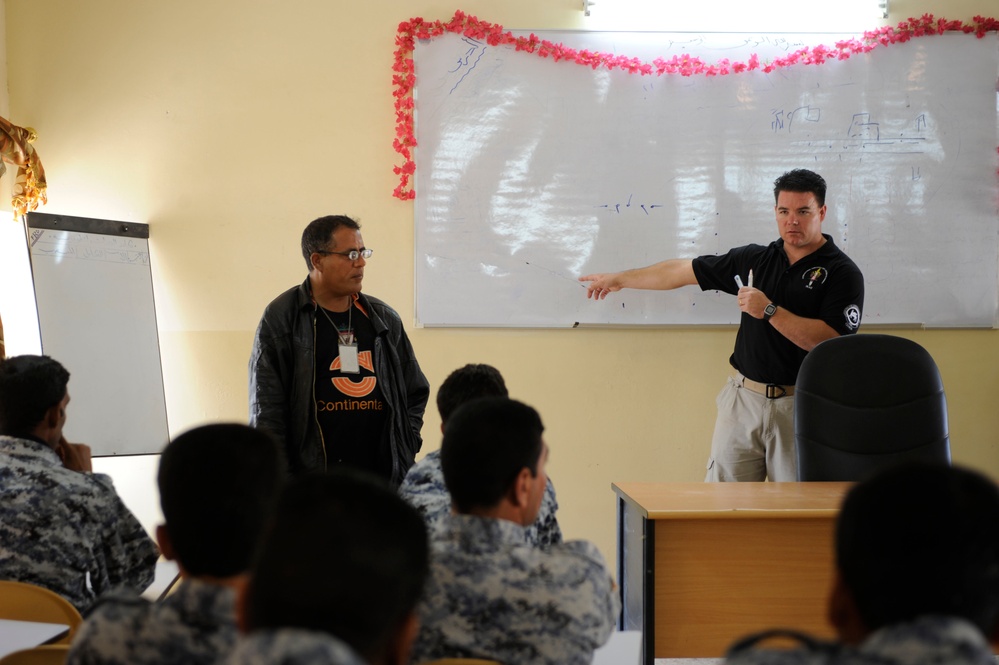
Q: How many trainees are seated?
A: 6